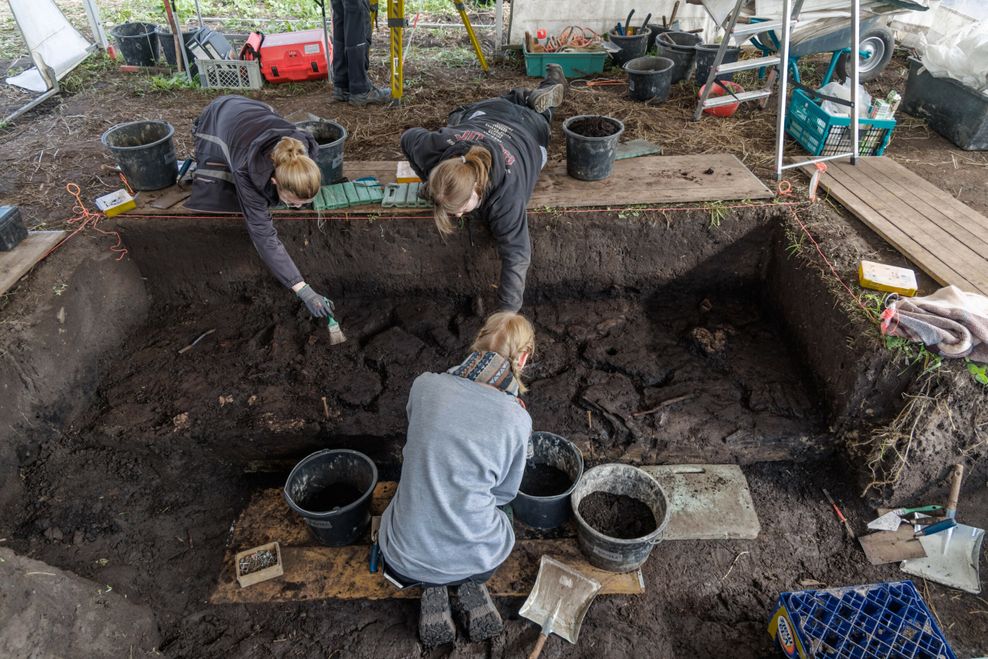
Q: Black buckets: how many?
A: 13